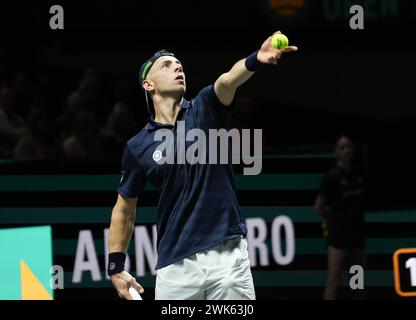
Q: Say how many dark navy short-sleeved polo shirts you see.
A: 1